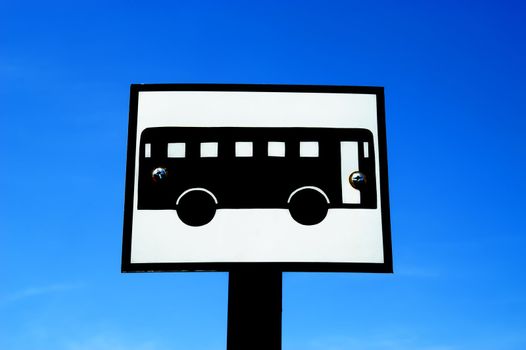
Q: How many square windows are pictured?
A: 5